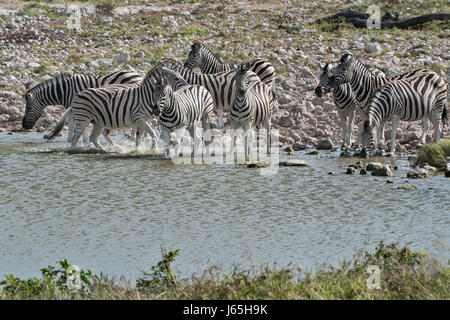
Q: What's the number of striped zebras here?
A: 9